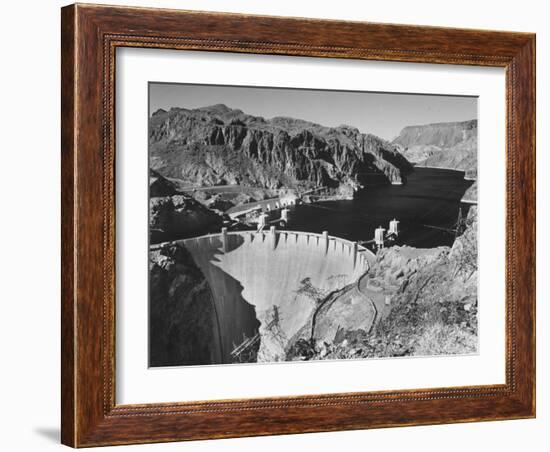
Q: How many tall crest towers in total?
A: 4